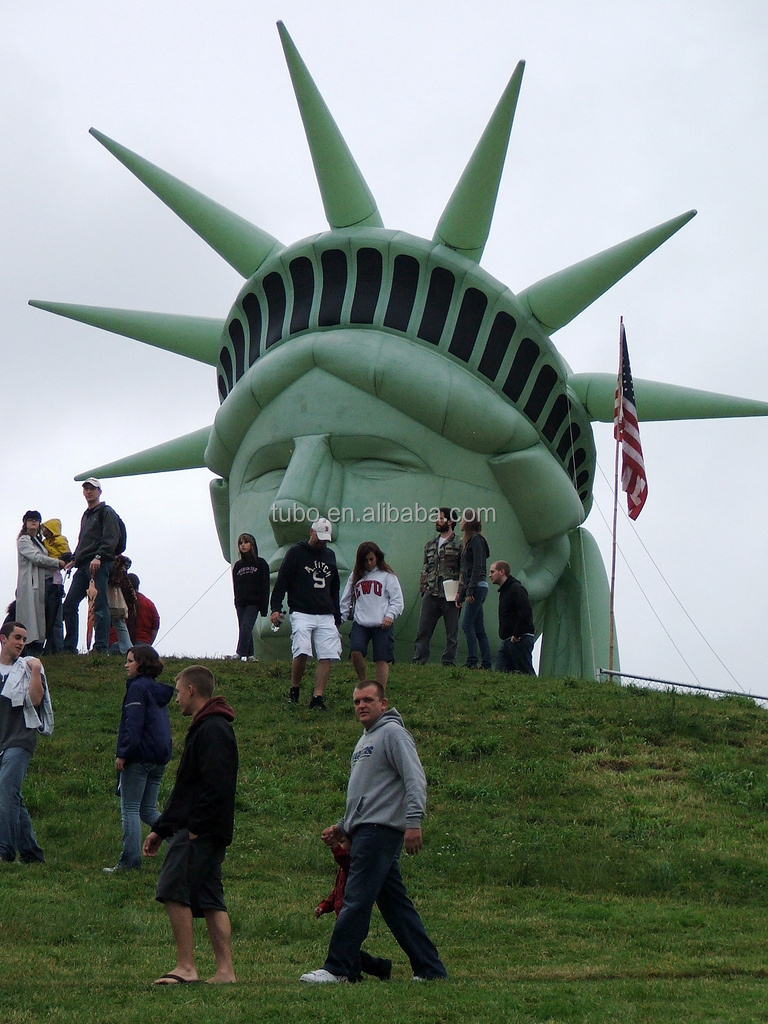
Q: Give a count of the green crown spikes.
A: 7